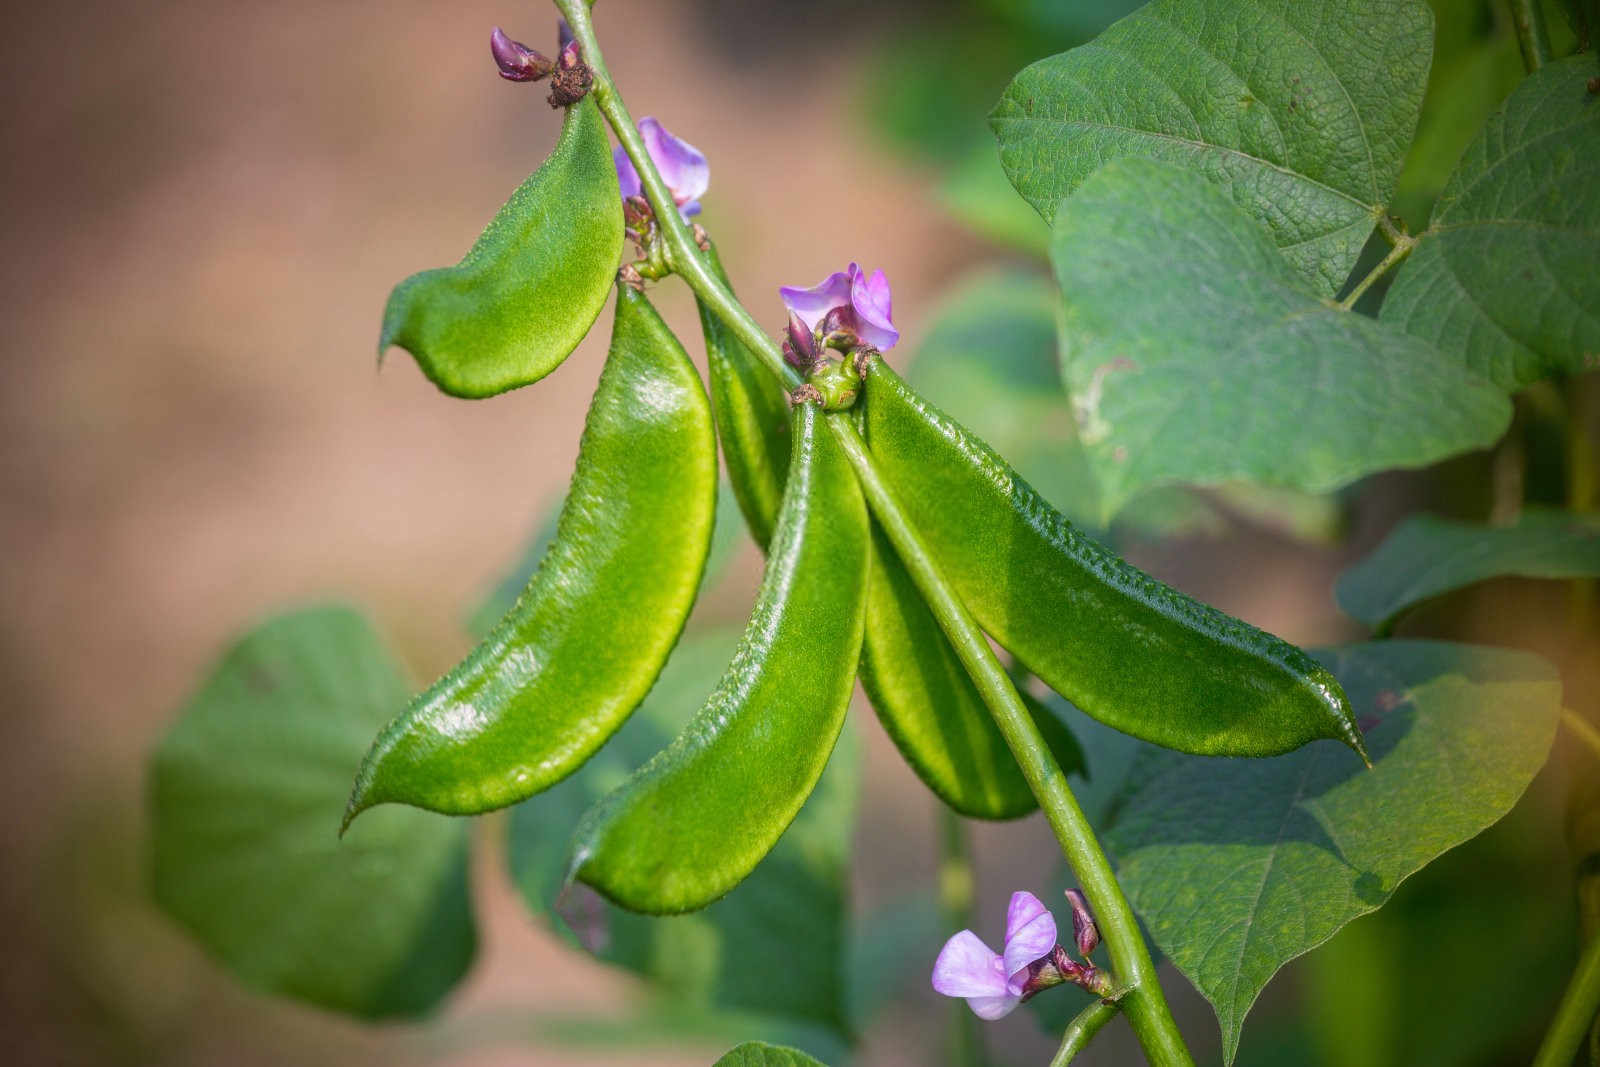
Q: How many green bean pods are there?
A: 6